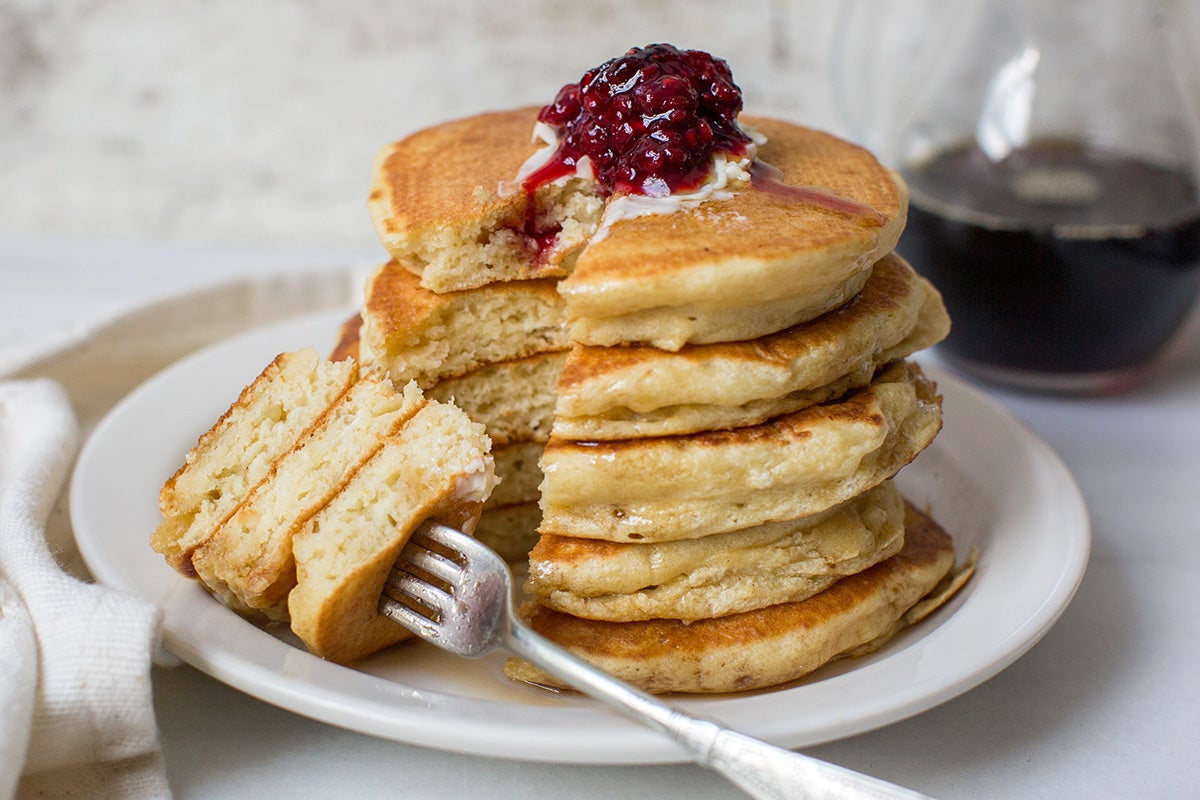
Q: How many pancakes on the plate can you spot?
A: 5